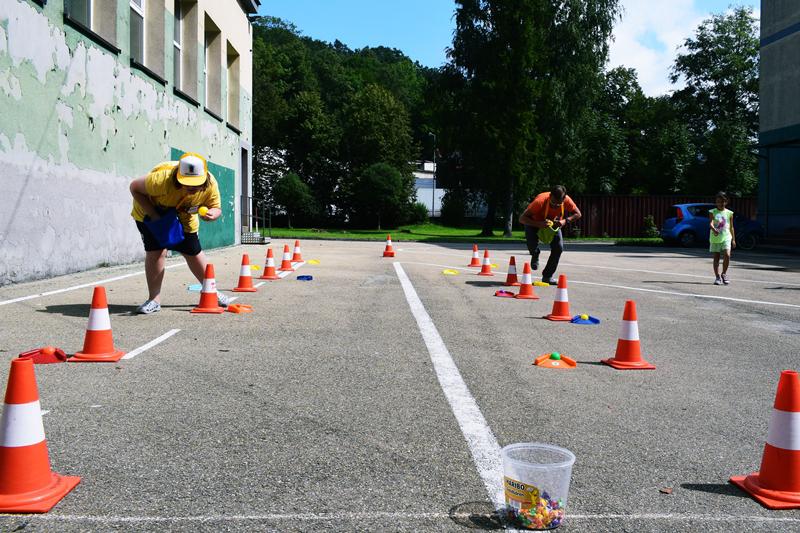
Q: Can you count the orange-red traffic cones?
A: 15